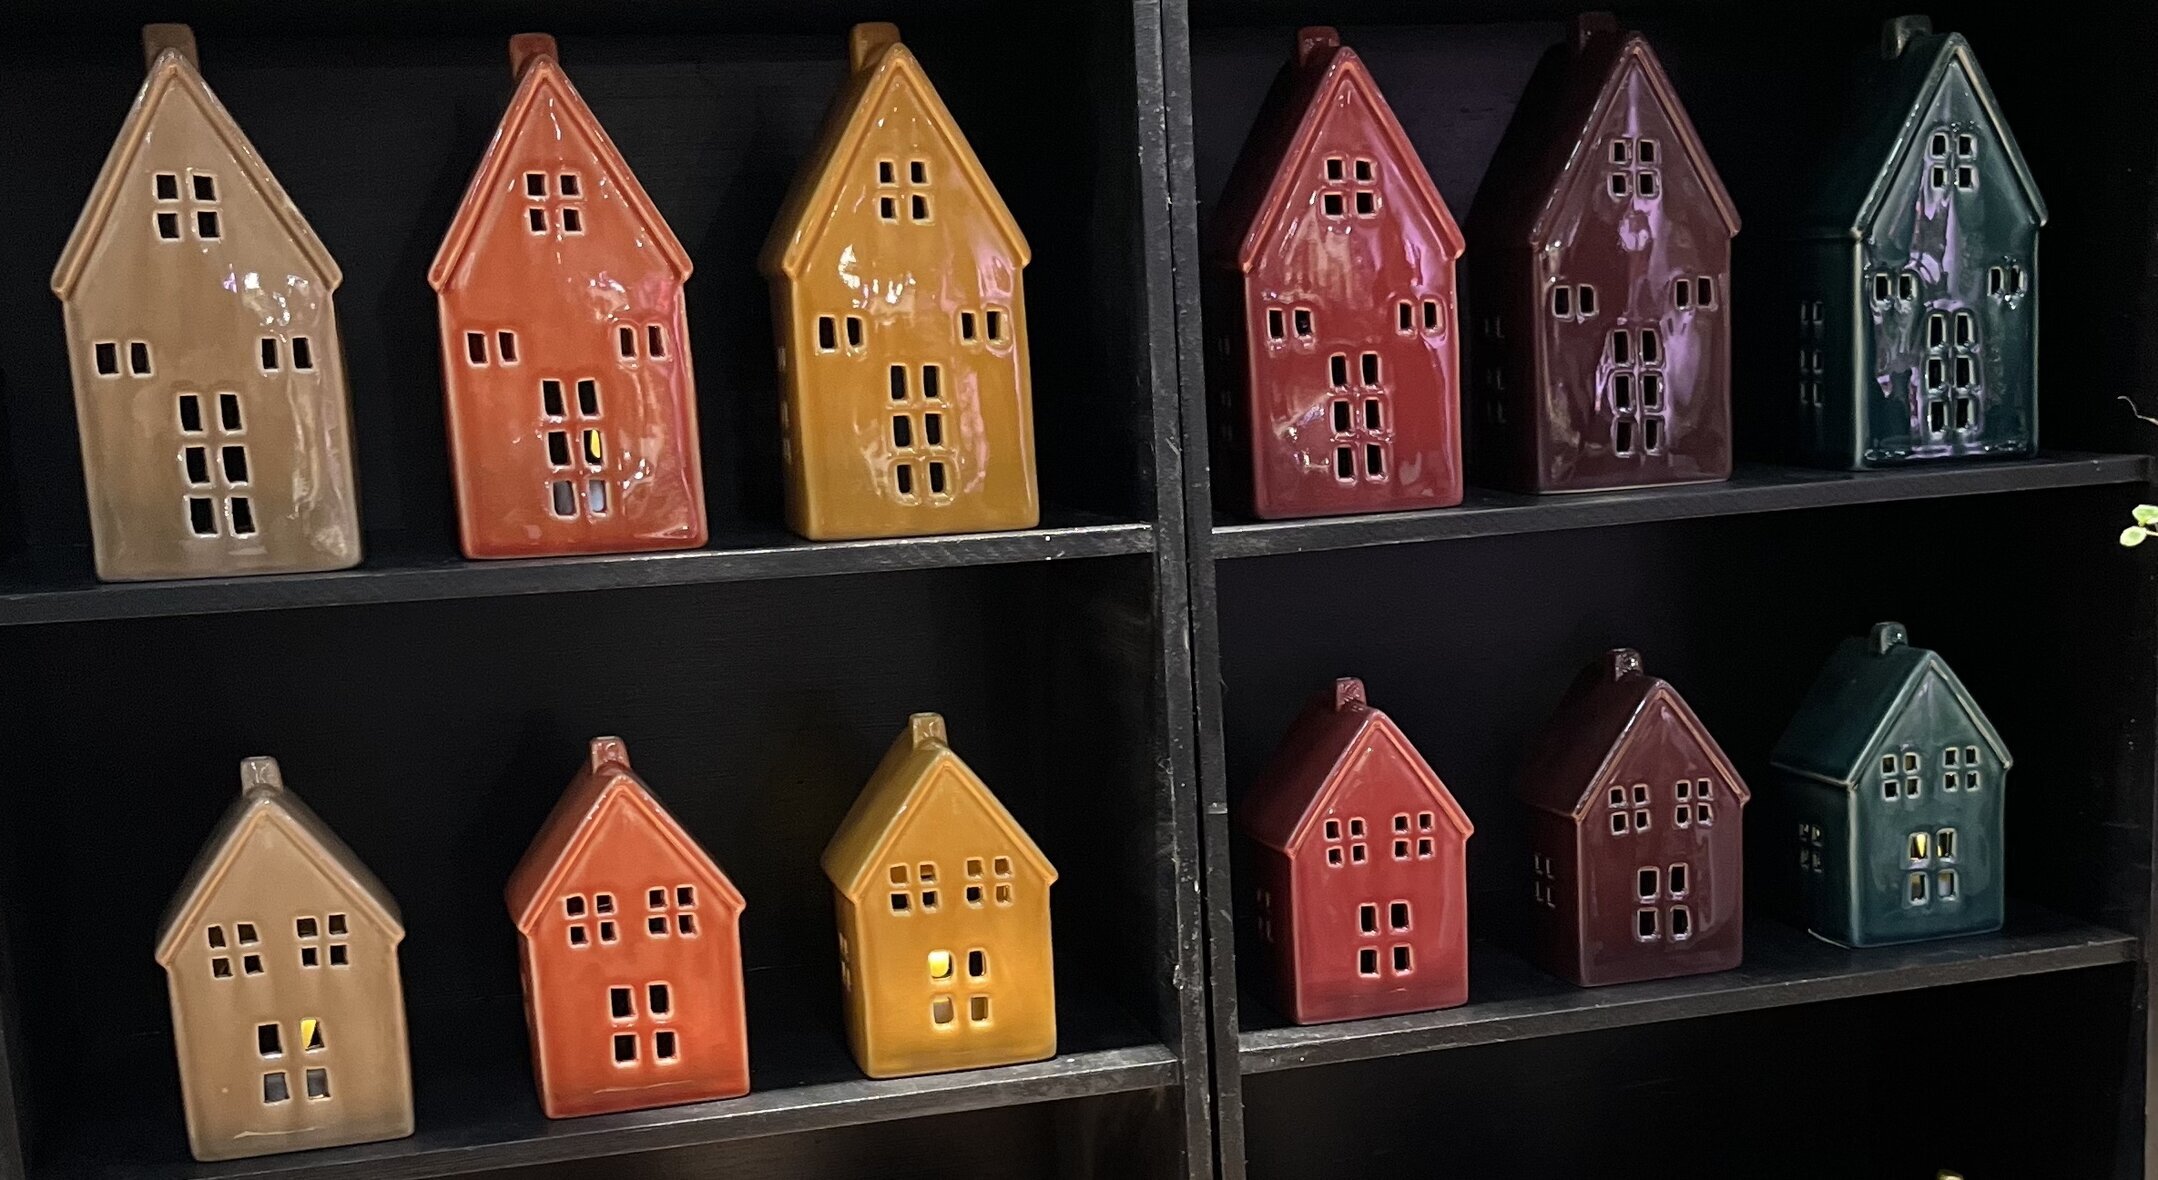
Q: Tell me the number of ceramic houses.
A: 12